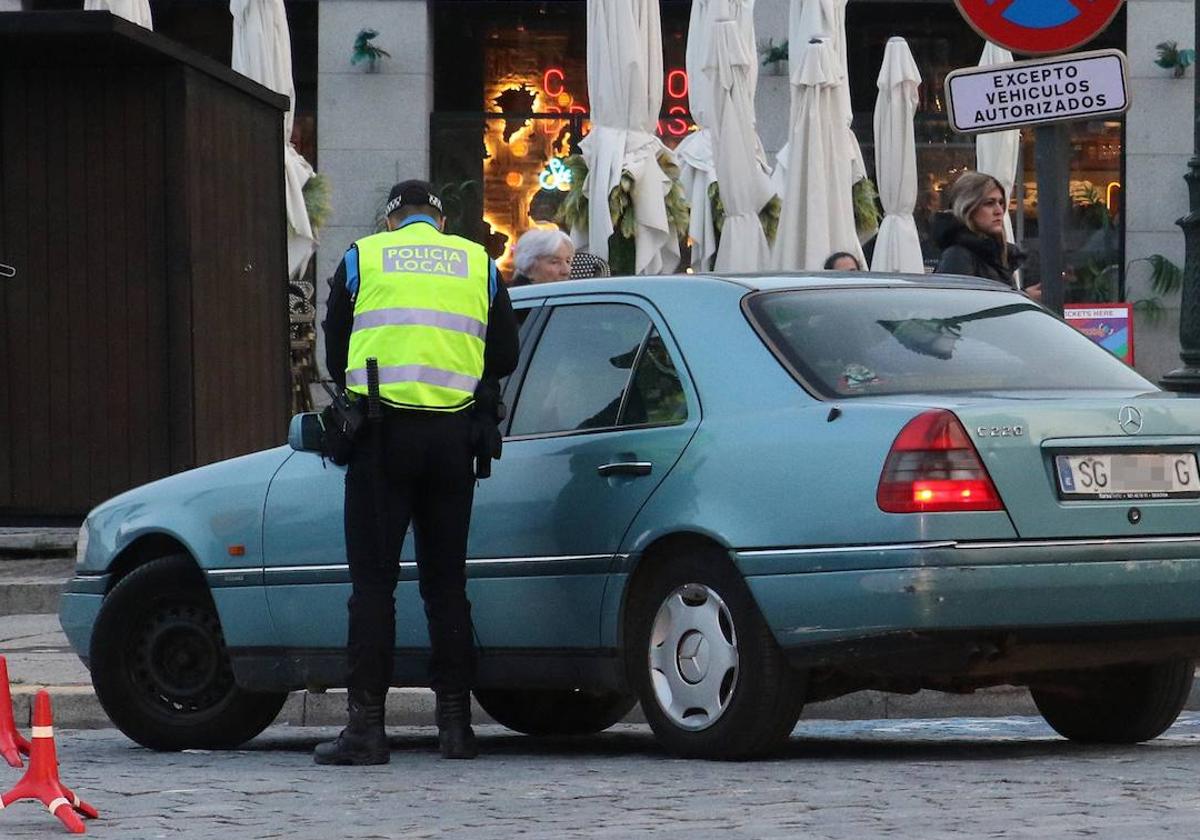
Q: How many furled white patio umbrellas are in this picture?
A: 9